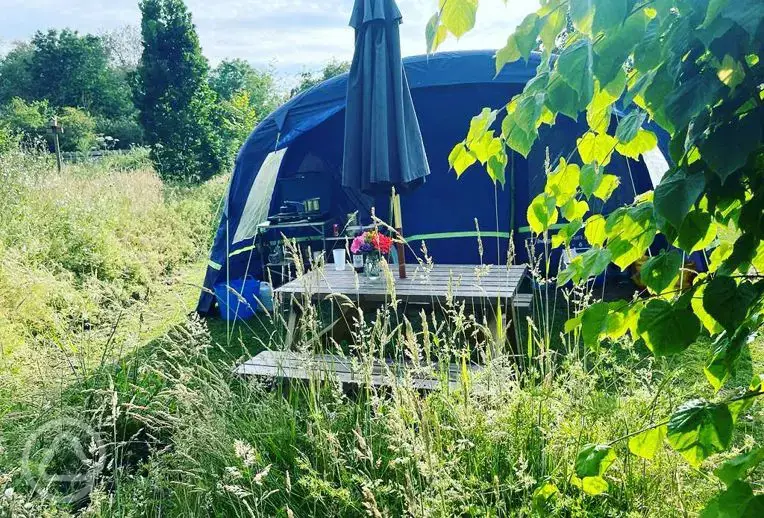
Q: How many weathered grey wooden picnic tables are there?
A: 1